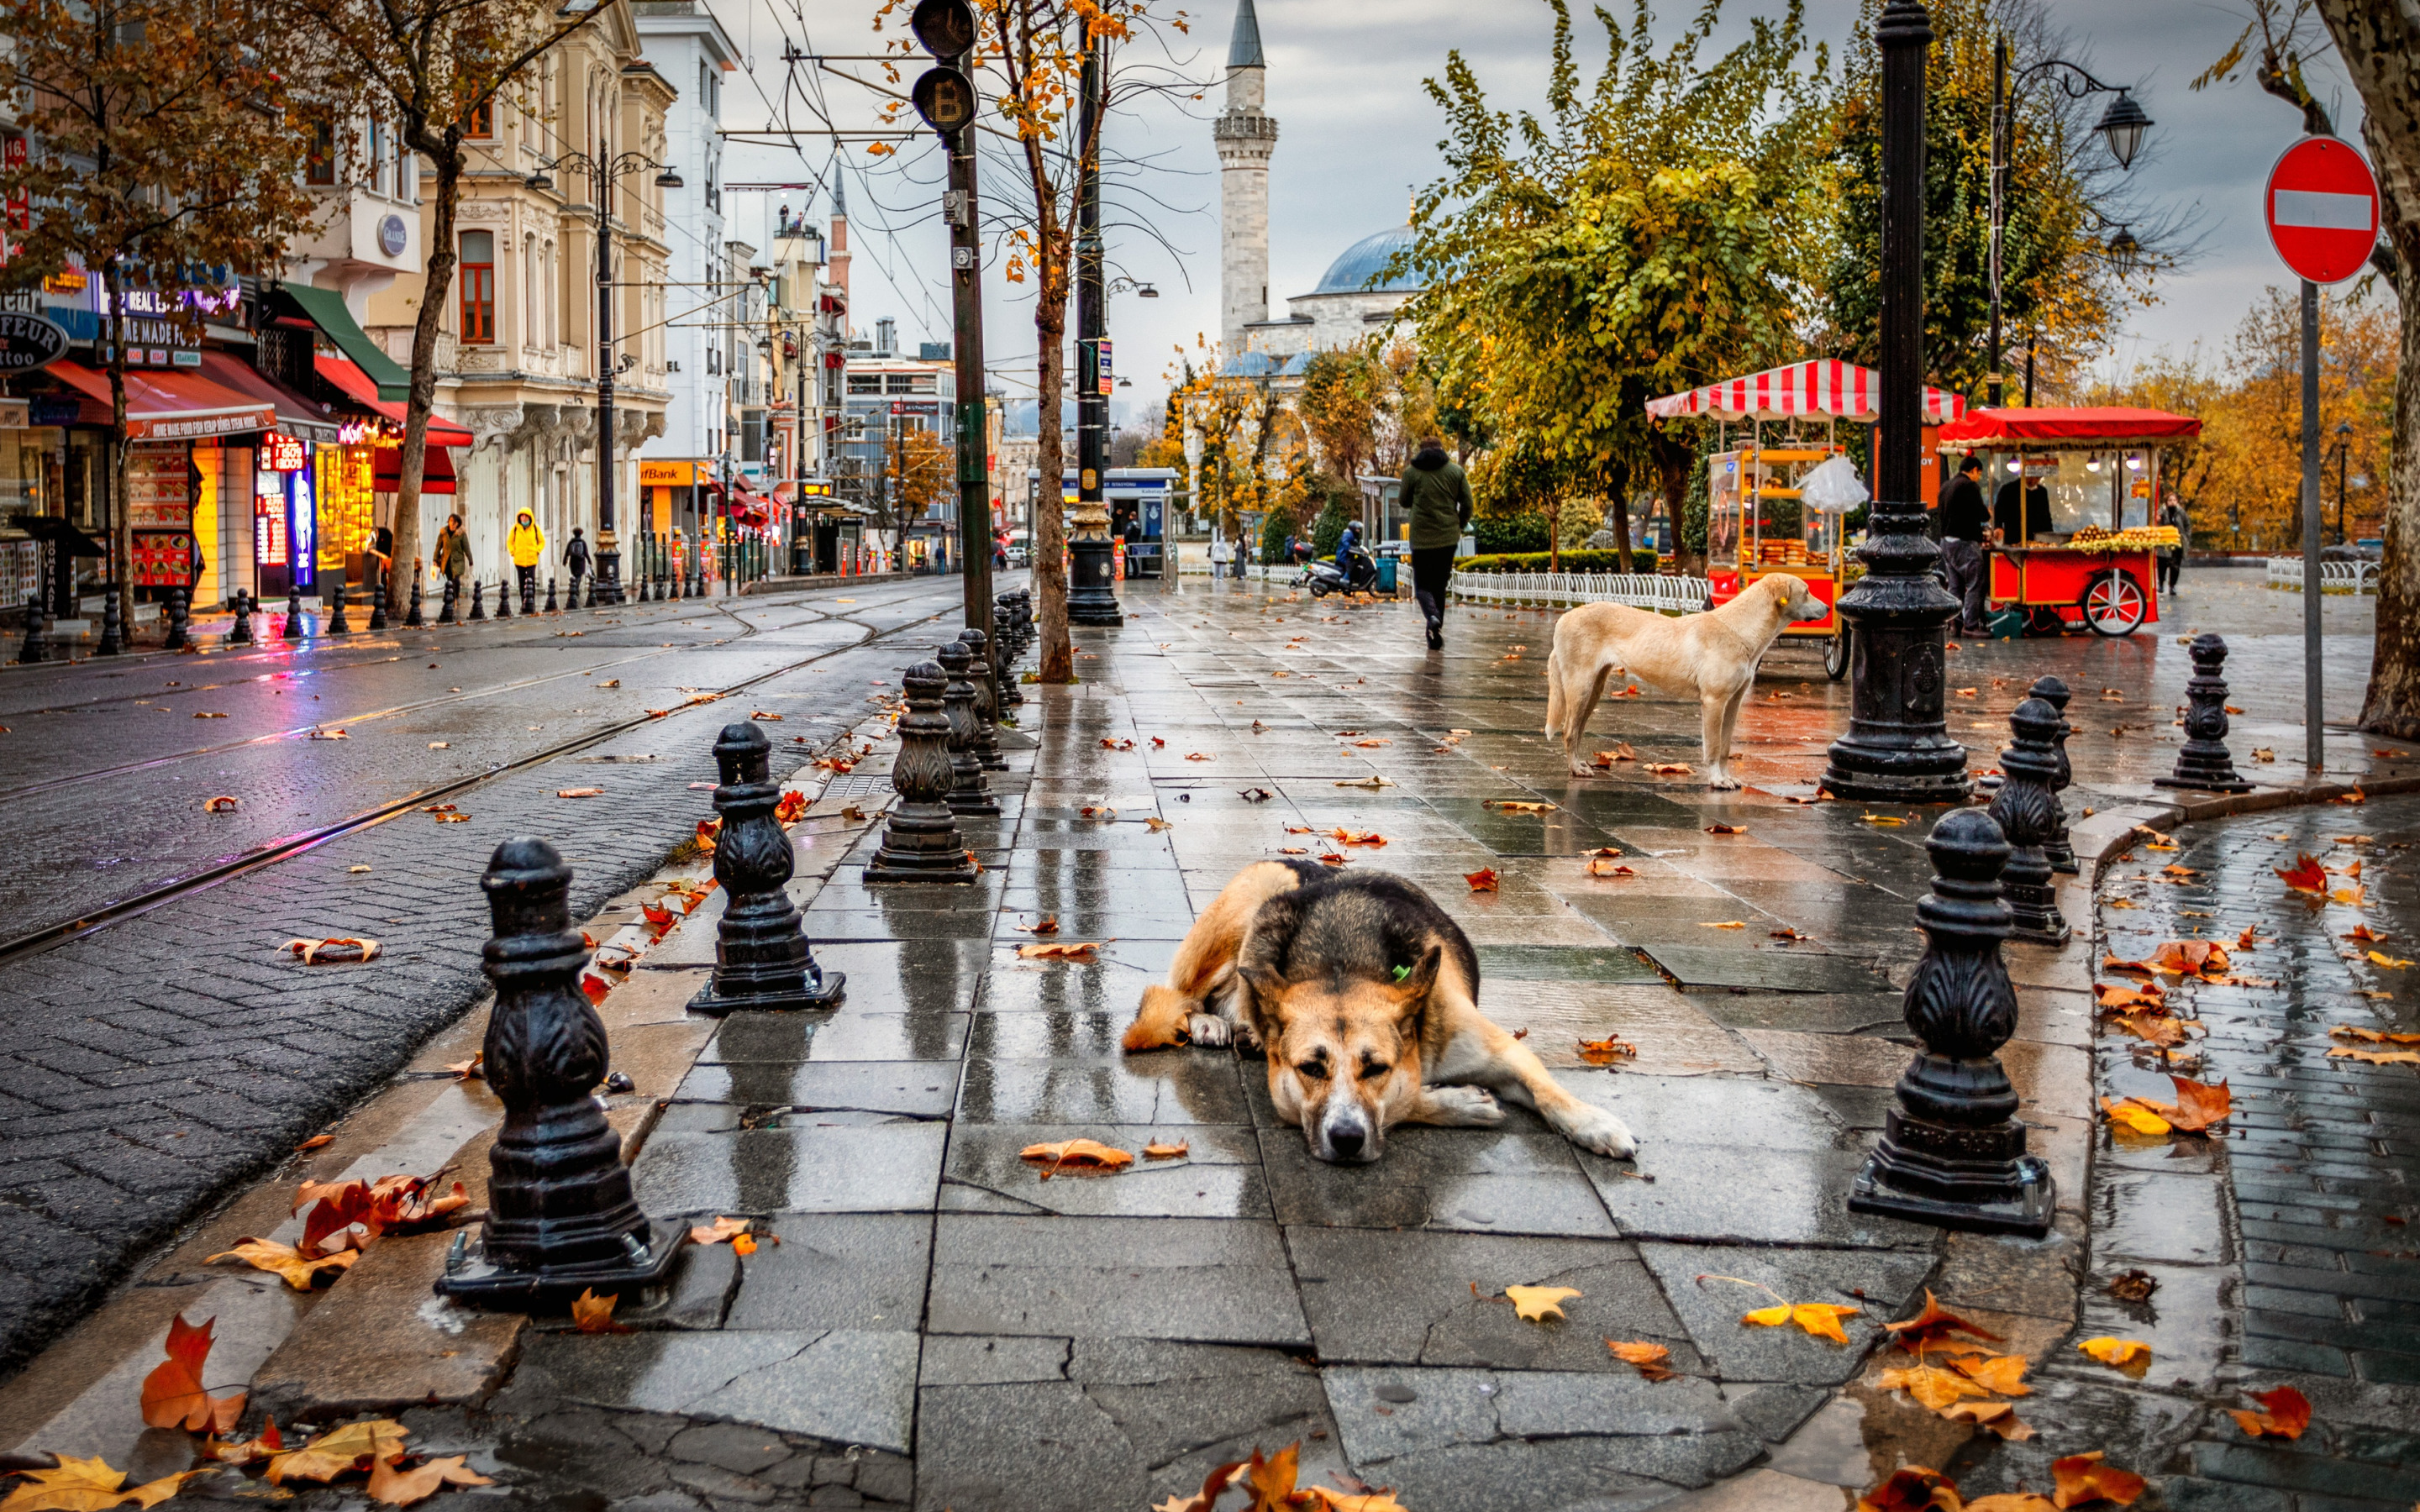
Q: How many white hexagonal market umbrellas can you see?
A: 0